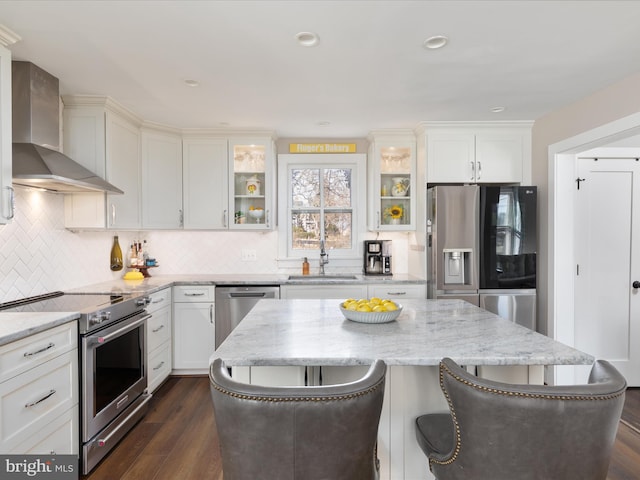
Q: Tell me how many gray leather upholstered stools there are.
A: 2